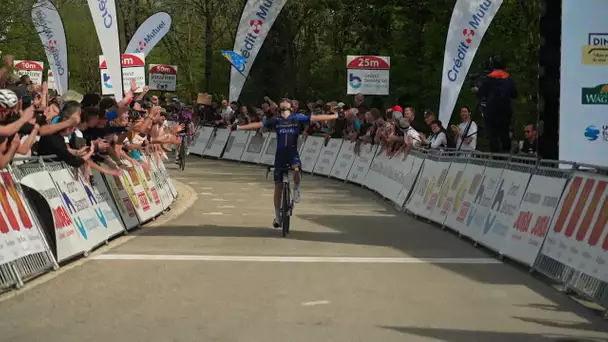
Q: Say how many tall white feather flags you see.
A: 5